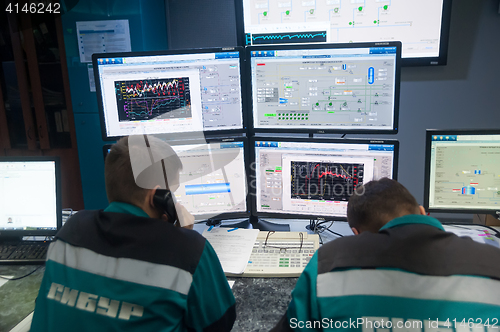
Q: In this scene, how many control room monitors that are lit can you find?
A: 7